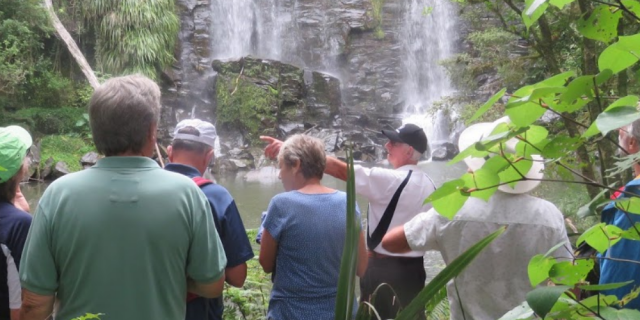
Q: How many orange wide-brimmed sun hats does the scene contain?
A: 0